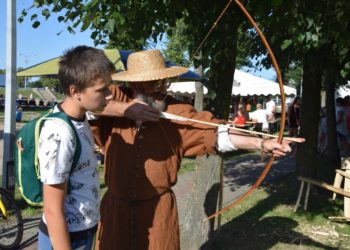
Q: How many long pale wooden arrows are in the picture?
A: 1